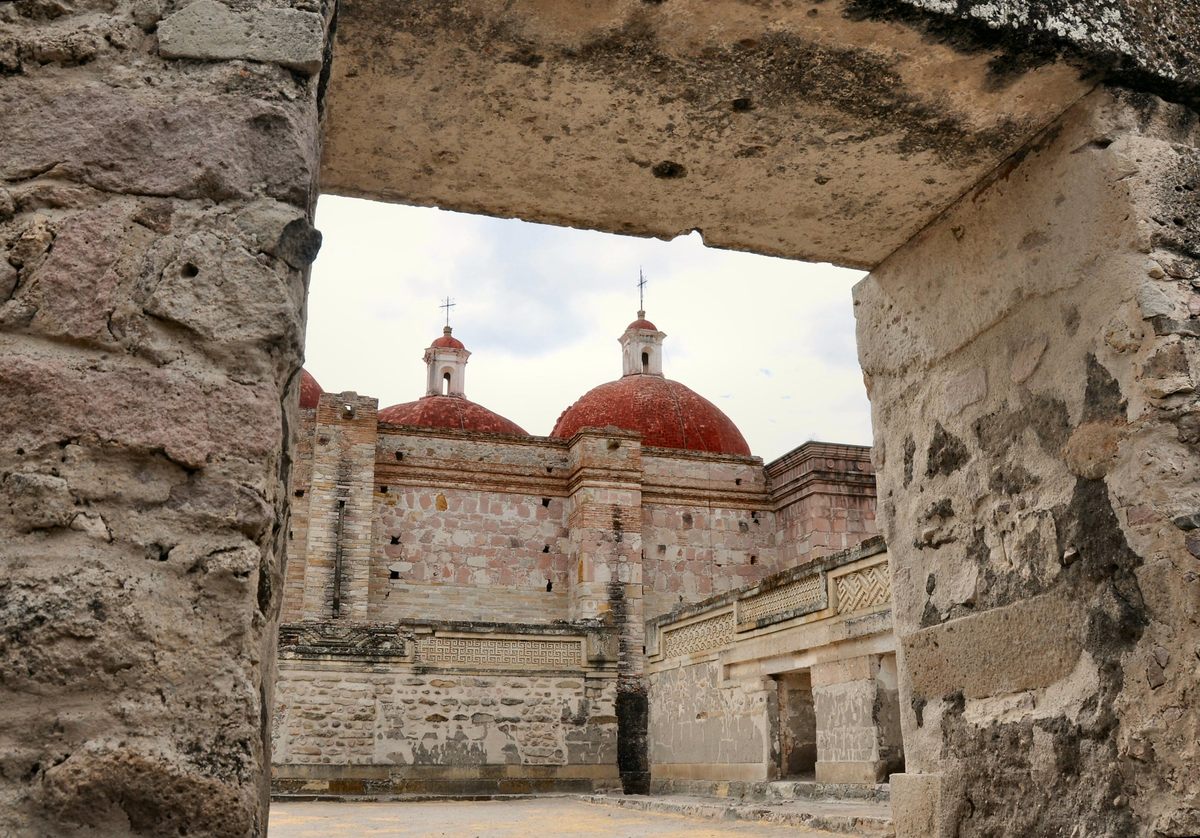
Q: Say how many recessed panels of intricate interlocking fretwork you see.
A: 4